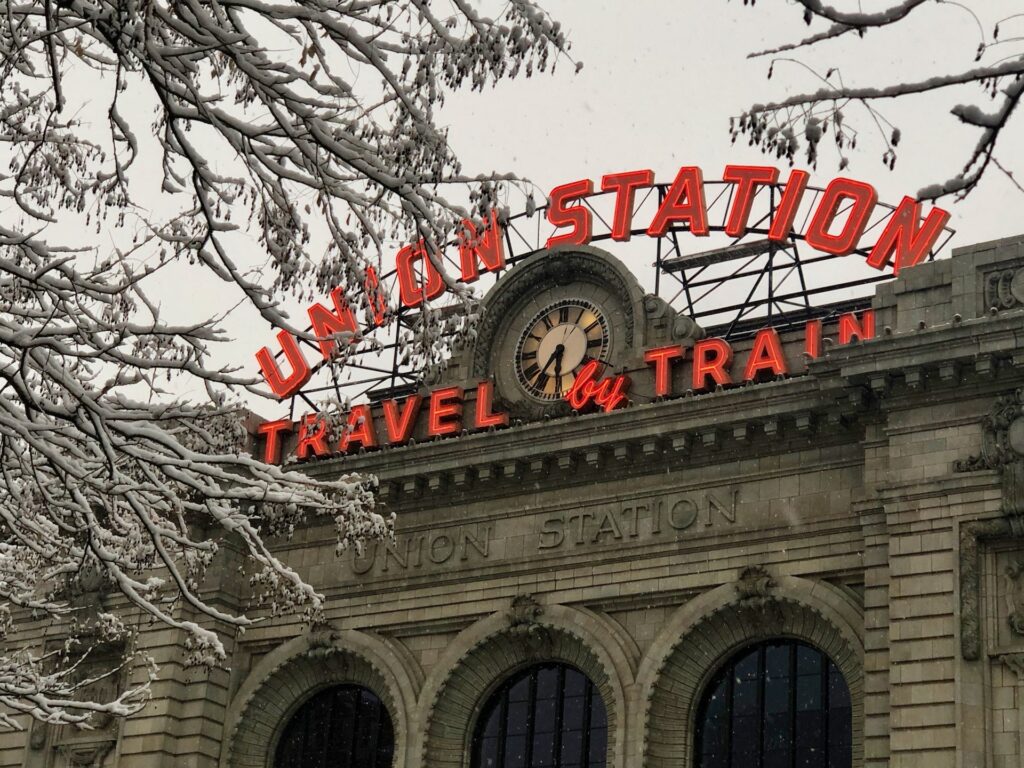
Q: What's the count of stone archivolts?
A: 3